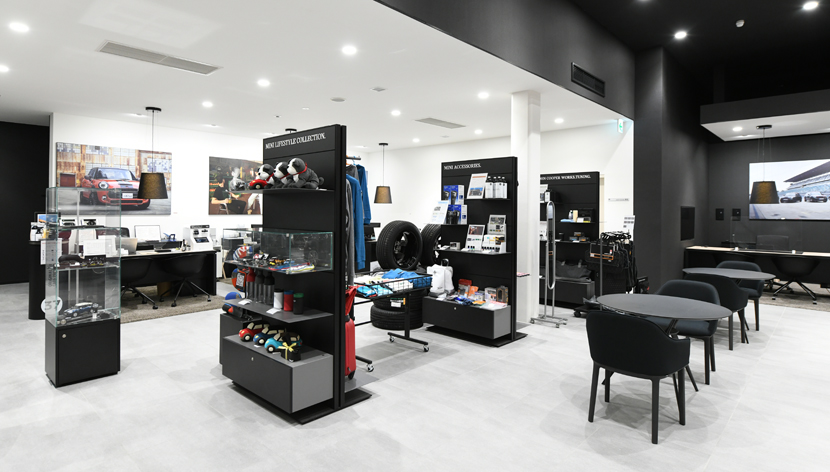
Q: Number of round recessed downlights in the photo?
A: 13